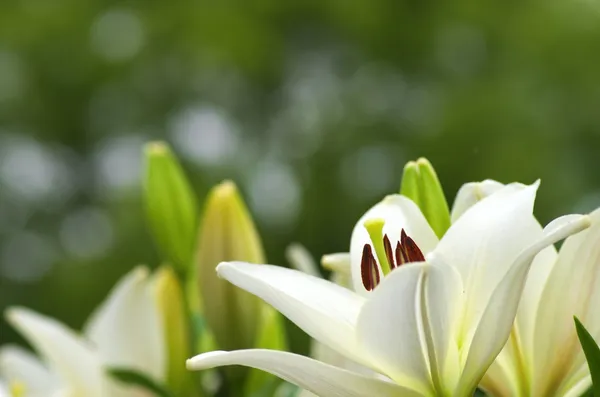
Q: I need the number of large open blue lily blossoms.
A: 0